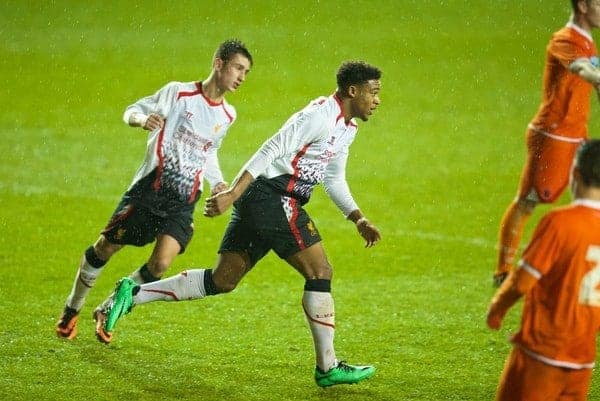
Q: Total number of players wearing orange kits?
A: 2